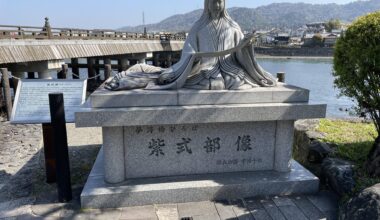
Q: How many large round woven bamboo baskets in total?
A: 0